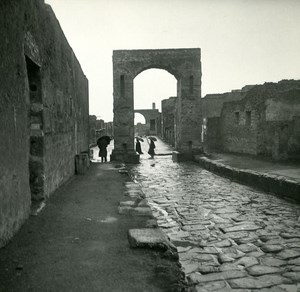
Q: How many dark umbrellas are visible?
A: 3